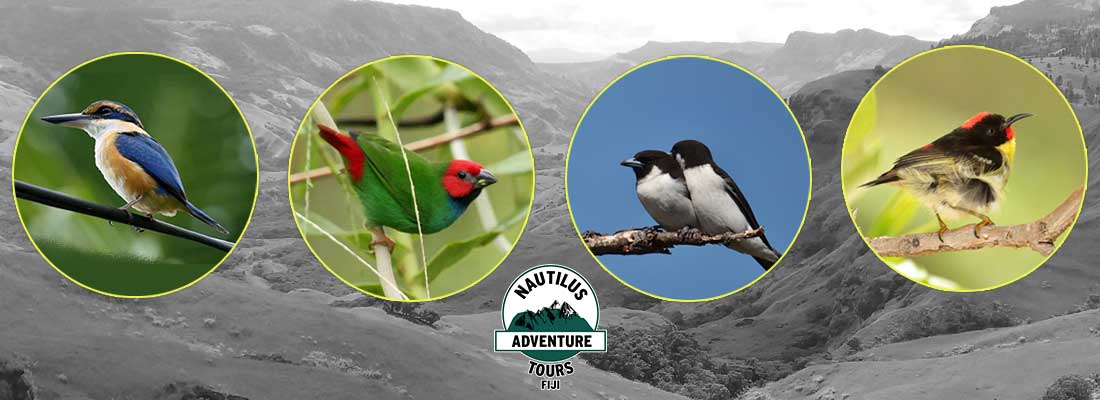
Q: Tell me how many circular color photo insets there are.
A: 4